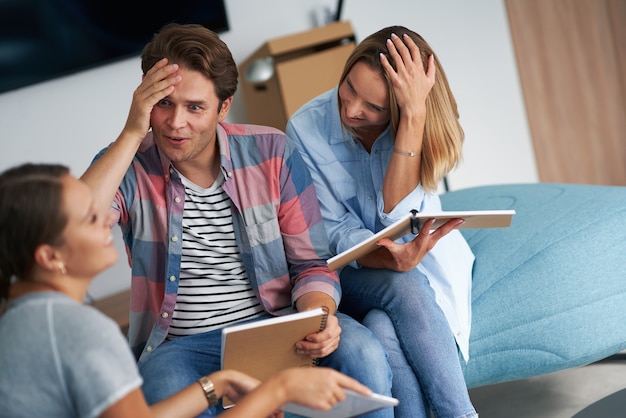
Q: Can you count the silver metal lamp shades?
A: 1